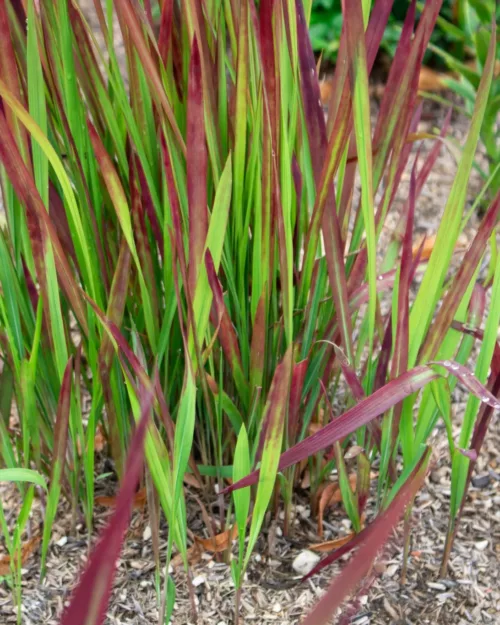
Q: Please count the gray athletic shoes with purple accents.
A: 0